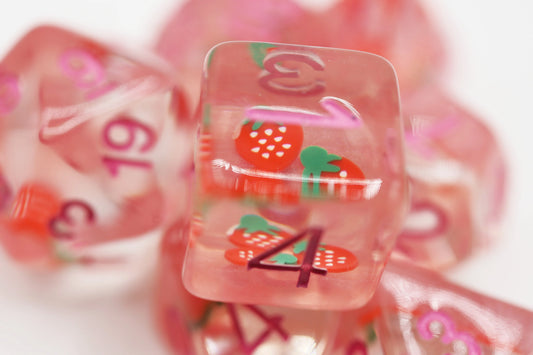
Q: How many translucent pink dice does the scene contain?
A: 7